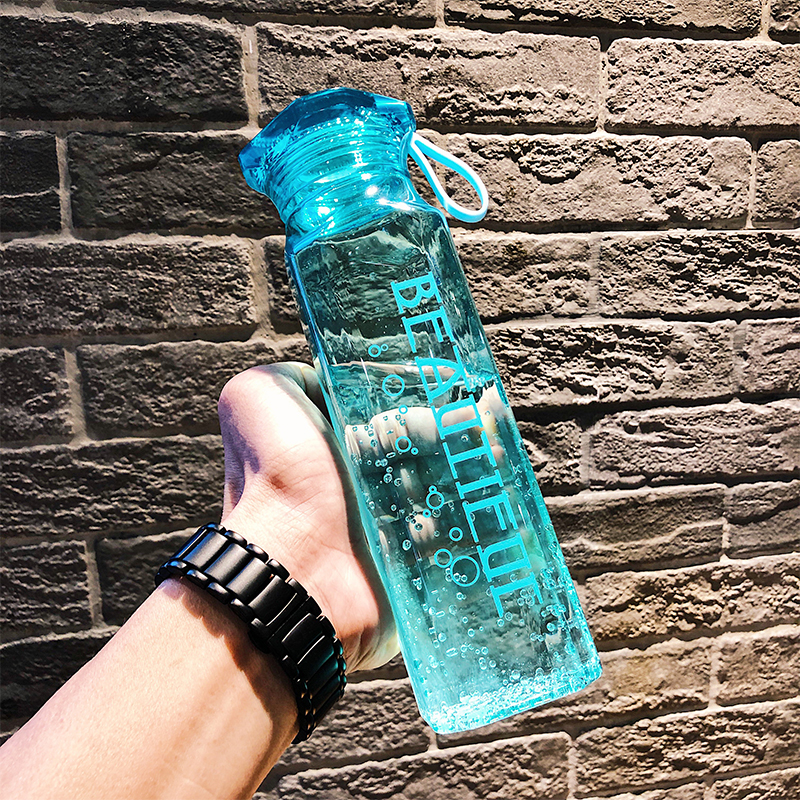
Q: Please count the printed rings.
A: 12